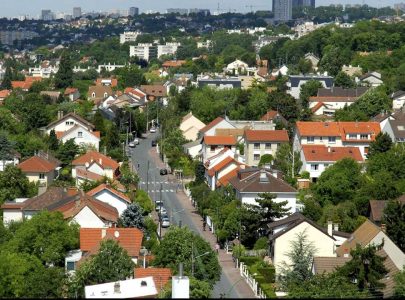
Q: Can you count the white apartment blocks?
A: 3